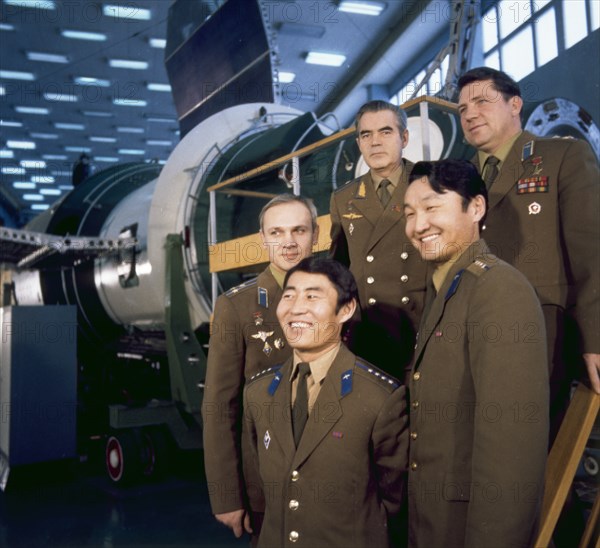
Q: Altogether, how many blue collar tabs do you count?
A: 5